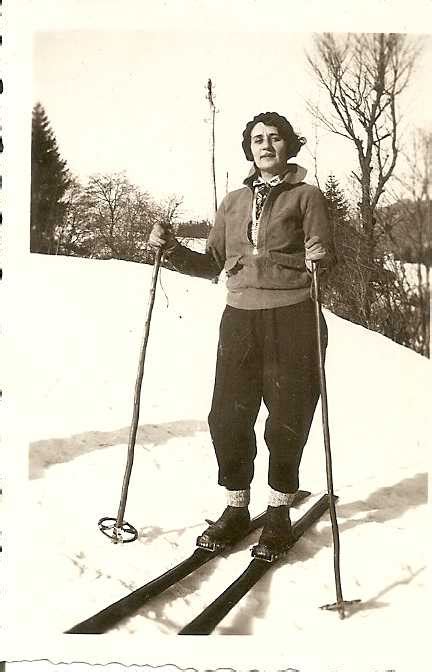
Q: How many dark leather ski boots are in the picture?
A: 2